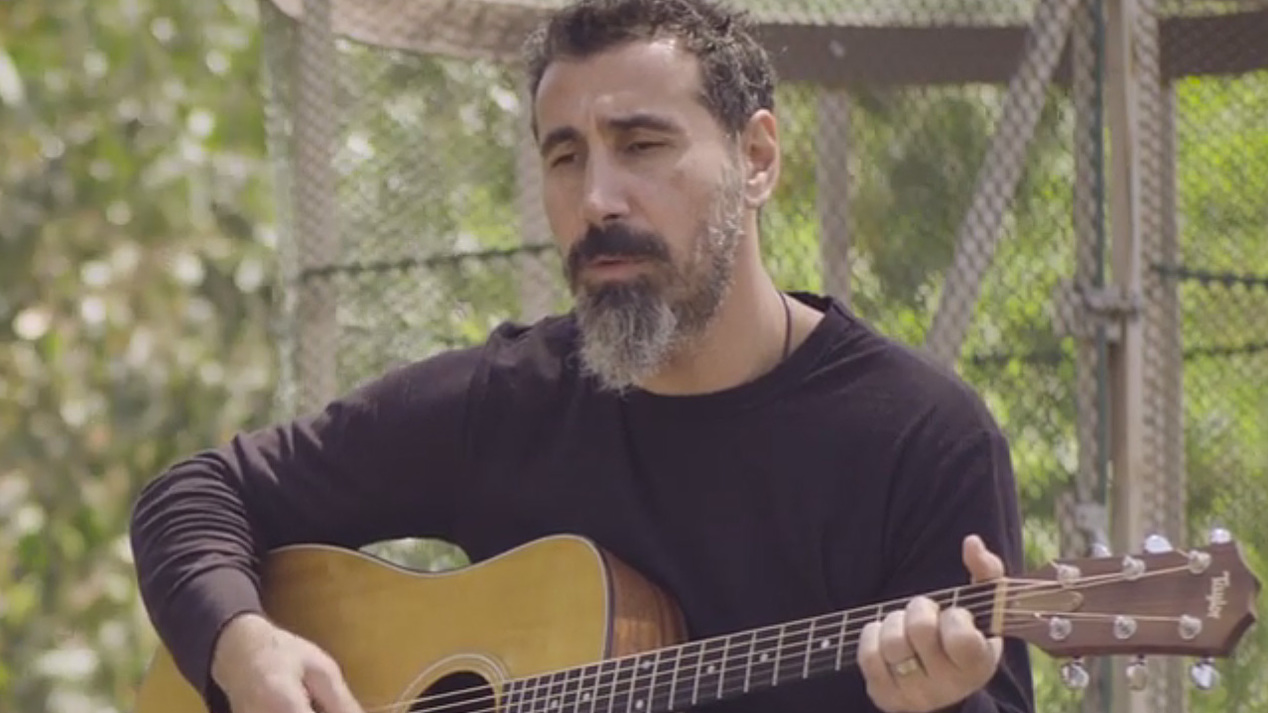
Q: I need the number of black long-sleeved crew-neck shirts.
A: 1